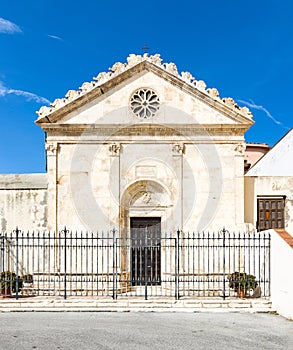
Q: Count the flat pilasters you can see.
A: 4